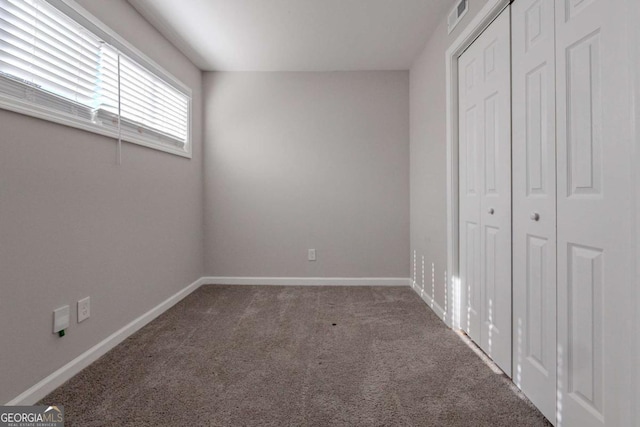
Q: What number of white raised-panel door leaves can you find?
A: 4